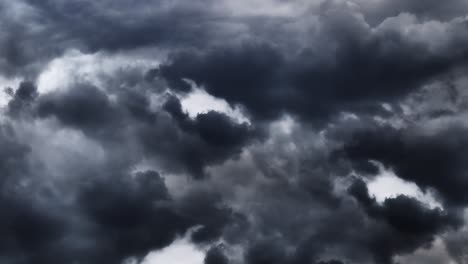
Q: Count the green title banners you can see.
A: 0